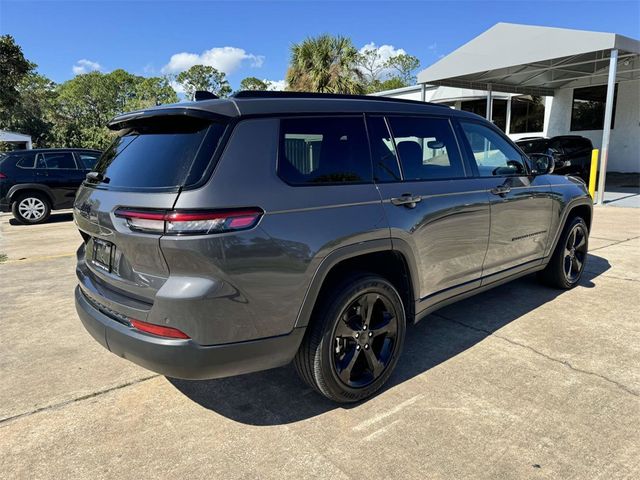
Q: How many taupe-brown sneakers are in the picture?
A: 0